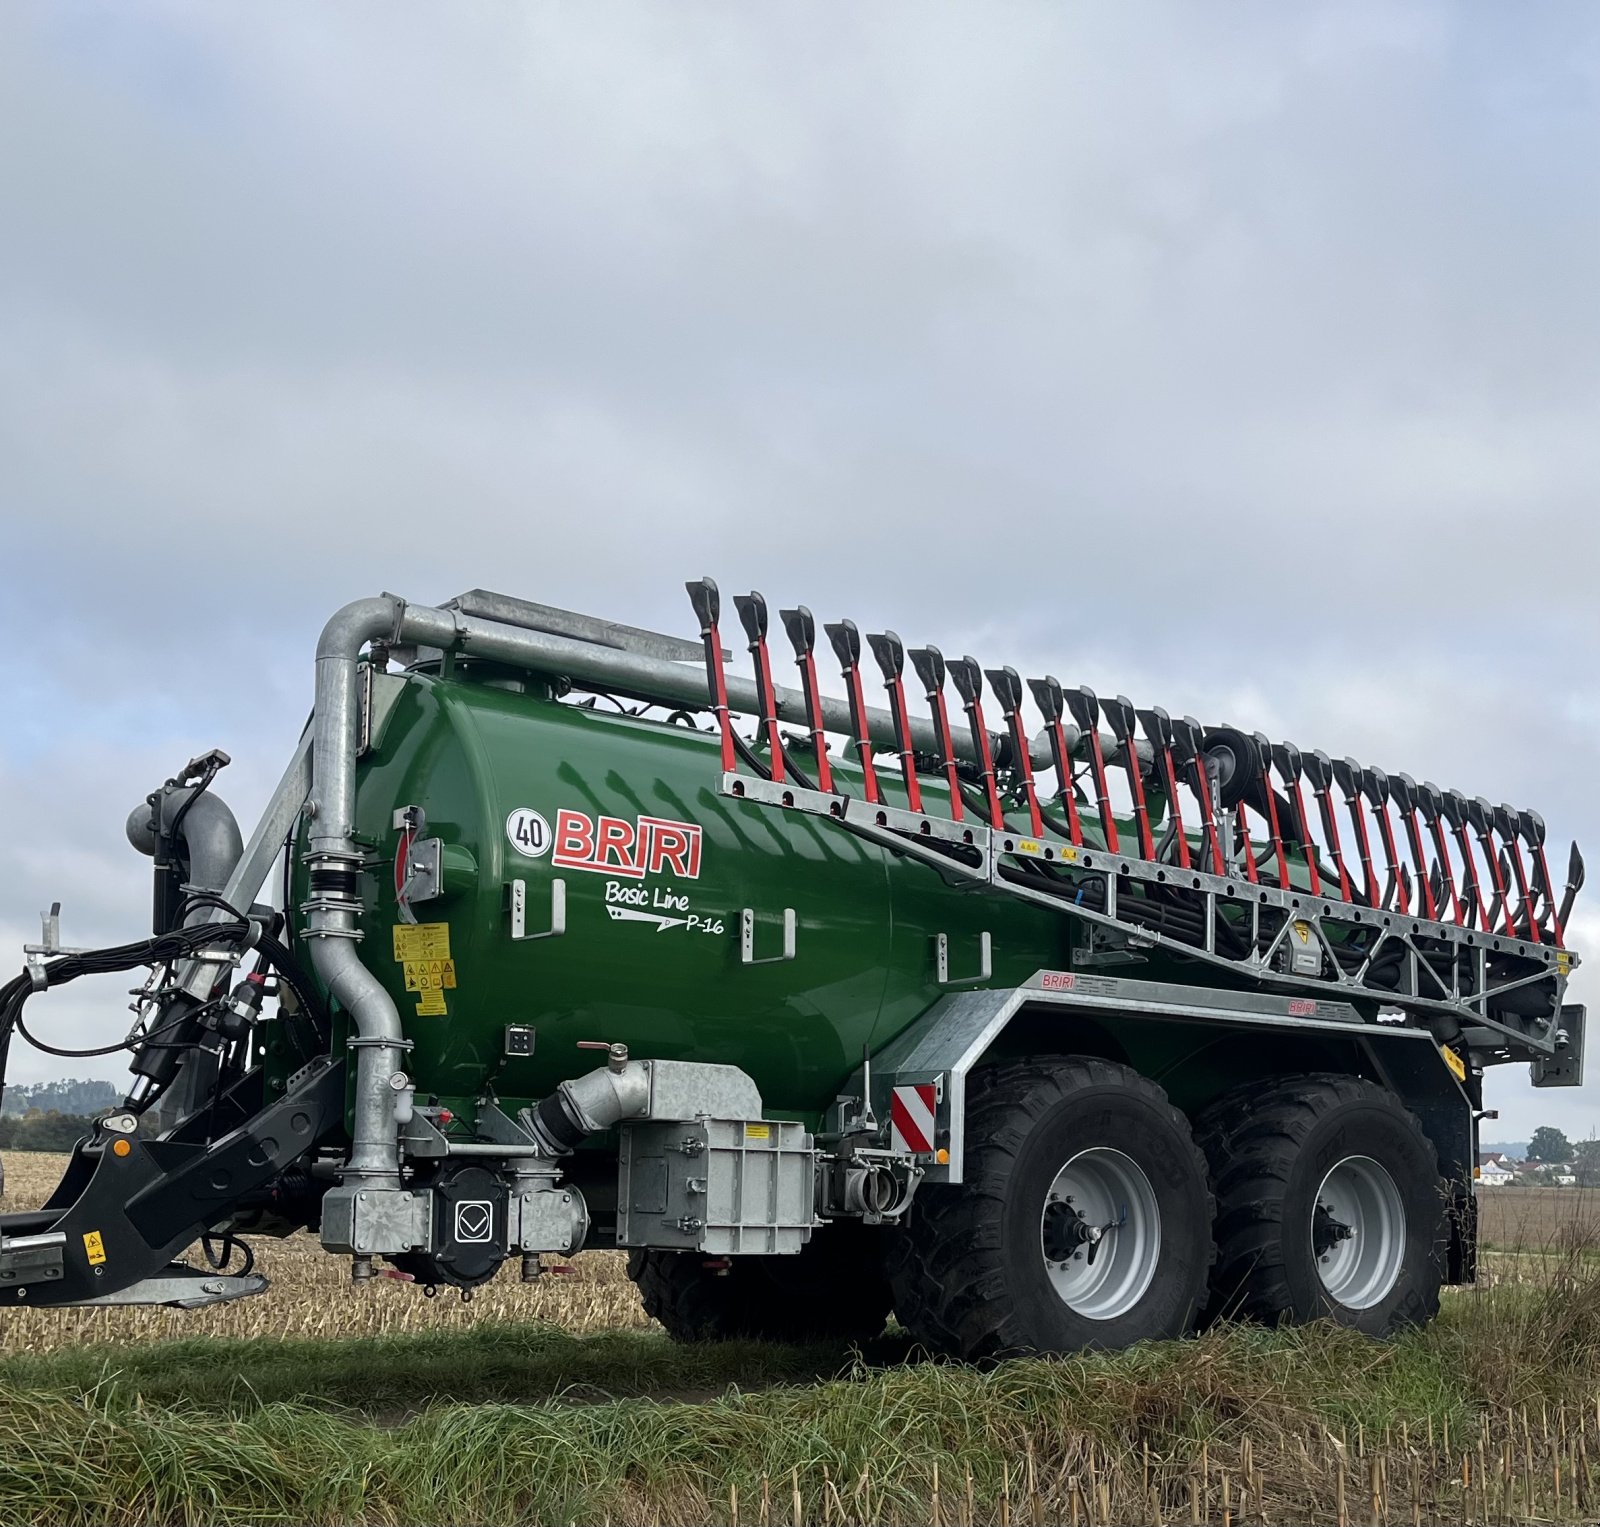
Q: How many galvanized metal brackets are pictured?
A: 3